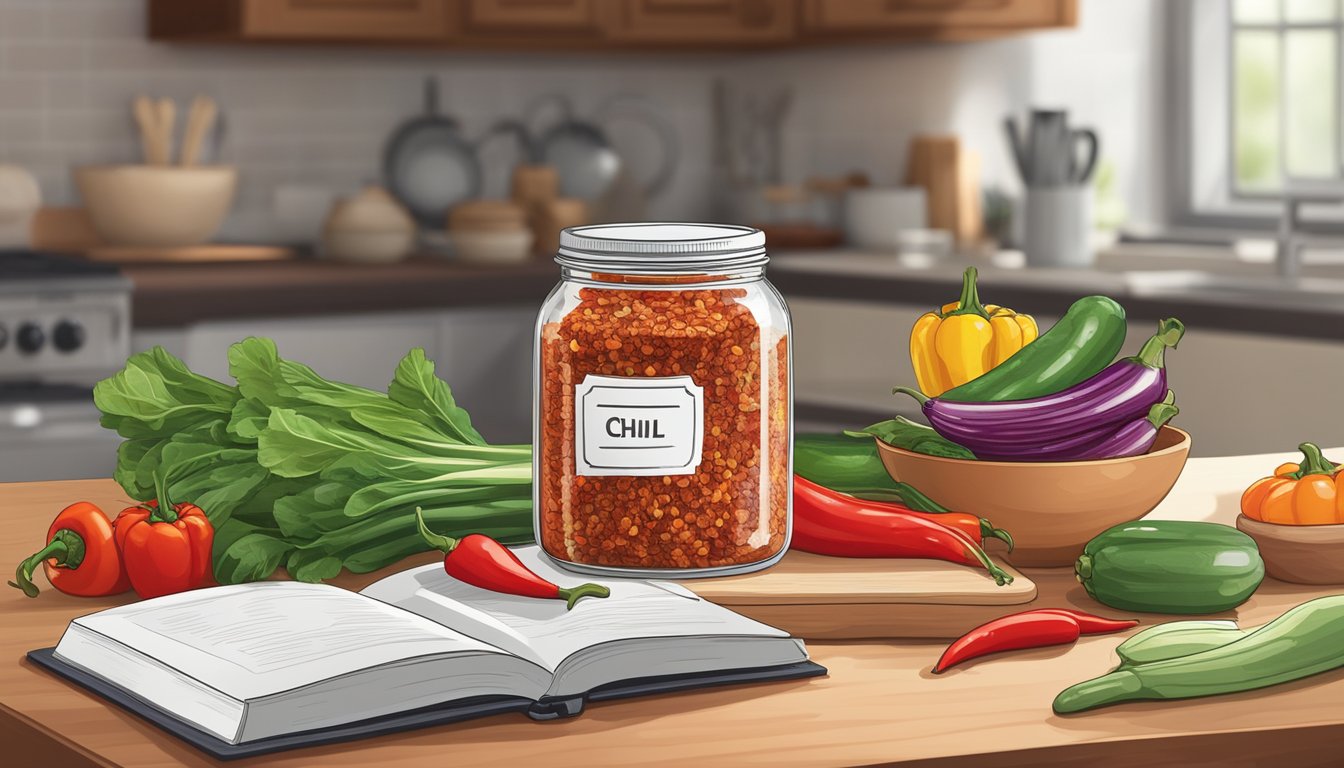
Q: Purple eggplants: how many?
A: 2